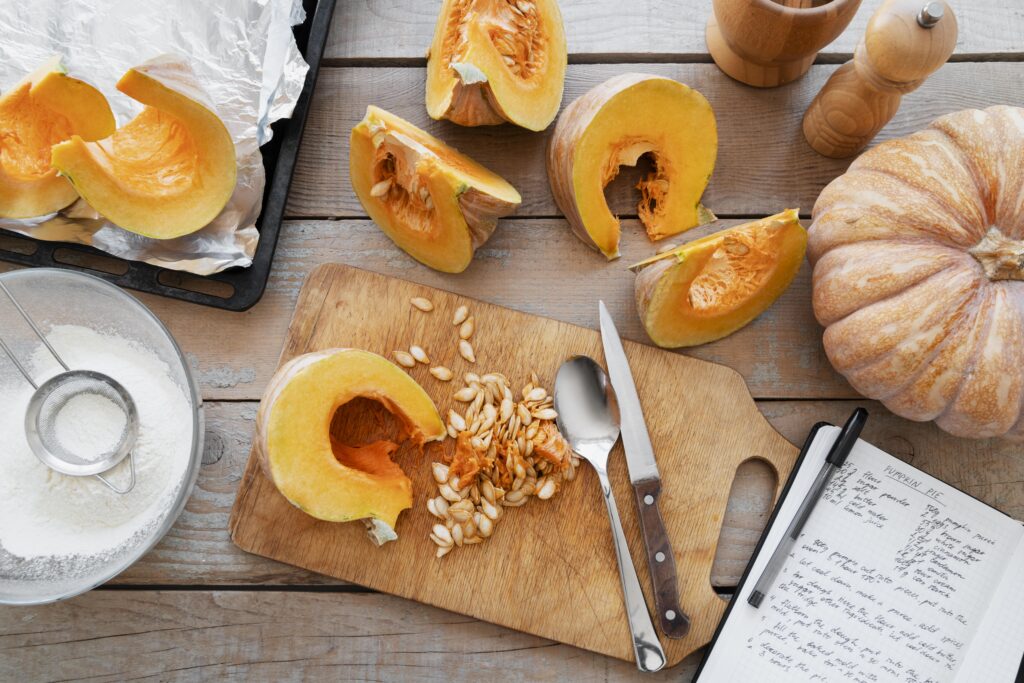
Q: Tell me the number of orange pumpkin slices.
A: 7